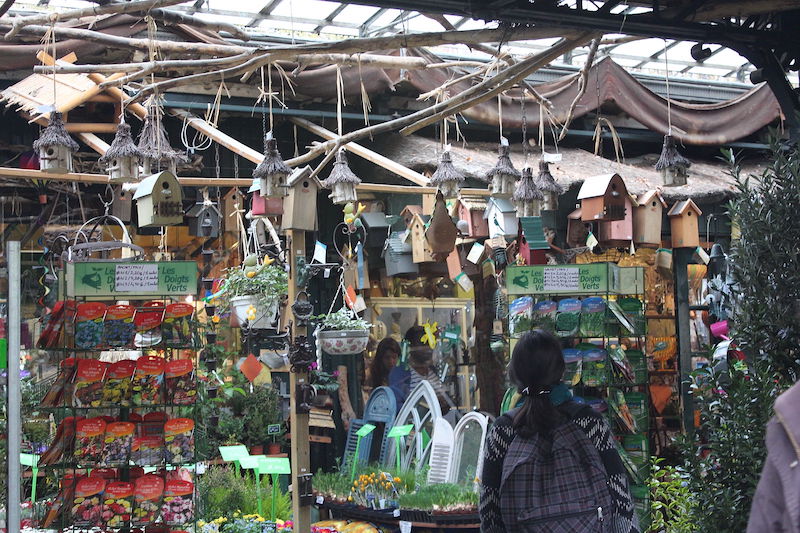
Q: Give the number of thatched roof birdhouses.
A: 10